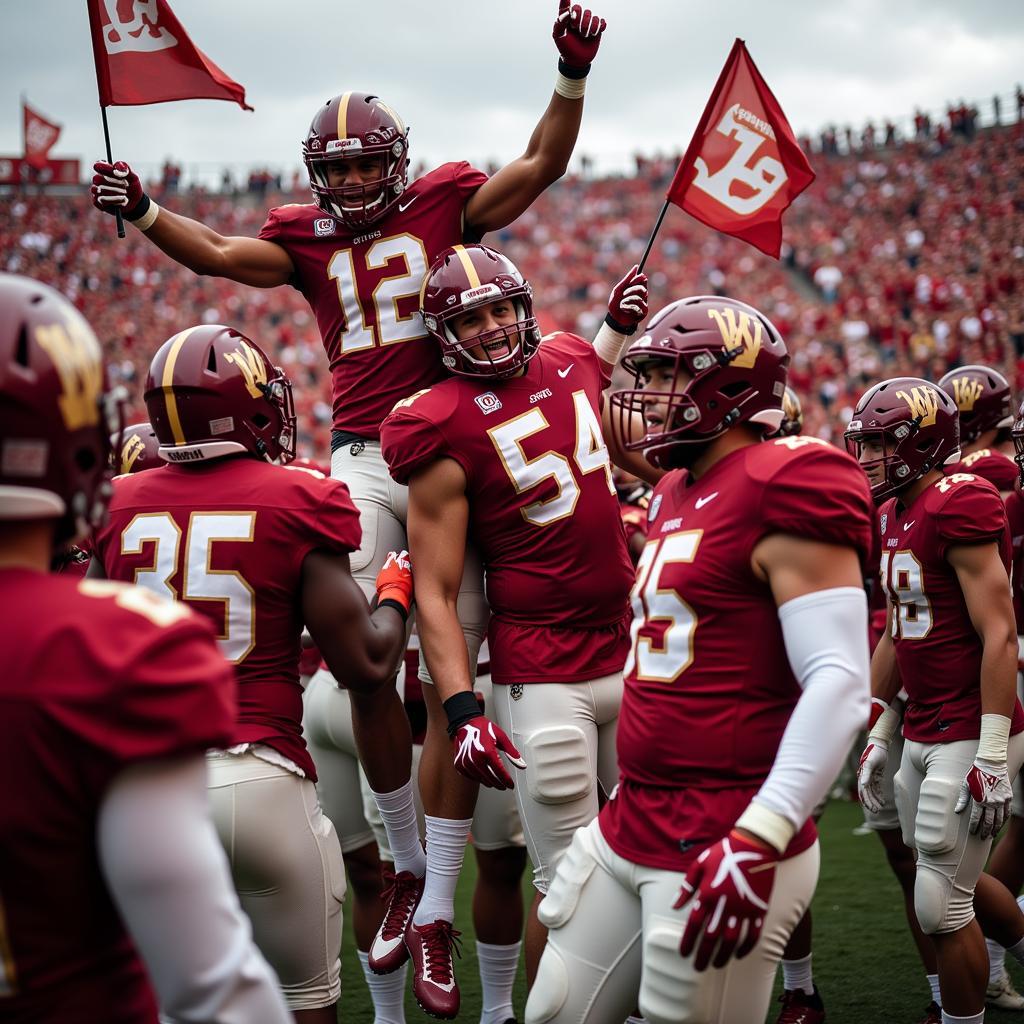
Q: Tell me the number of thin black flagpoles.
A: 2